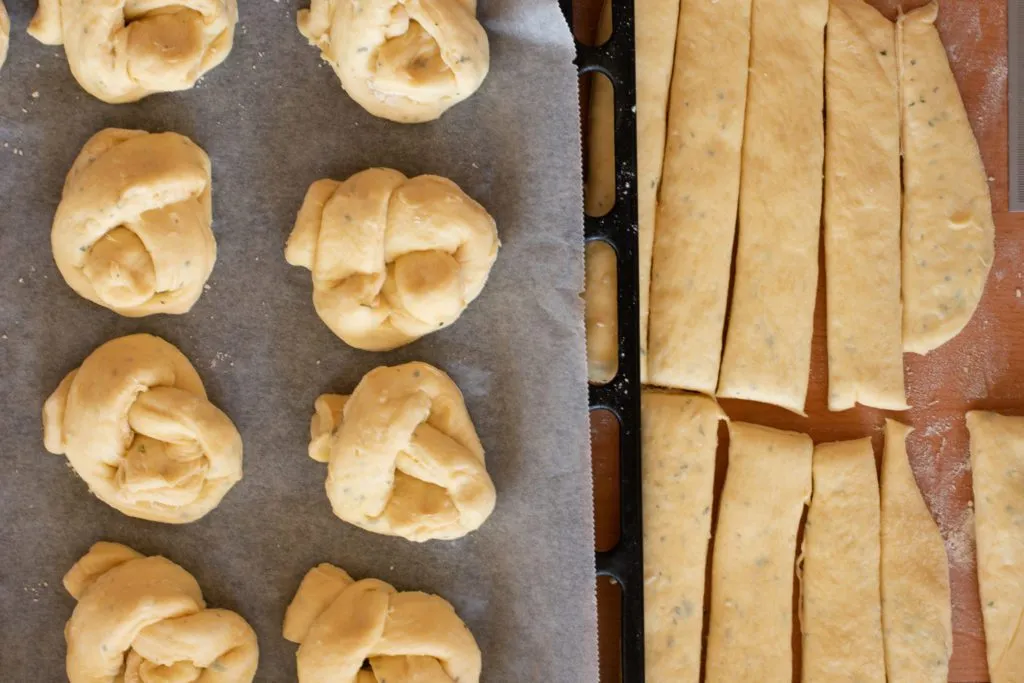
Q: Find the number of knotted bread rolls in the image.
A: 8